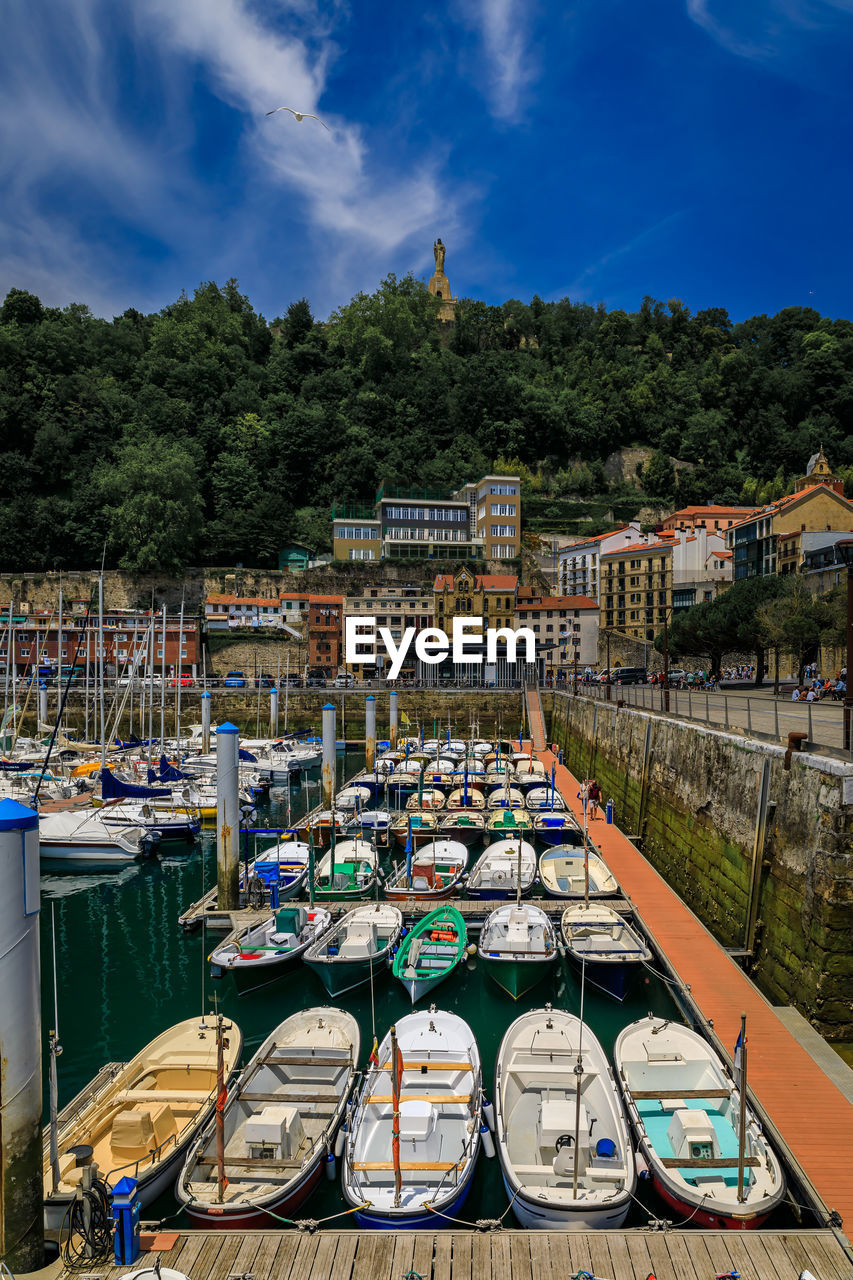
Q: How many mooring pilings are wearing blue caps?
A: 8